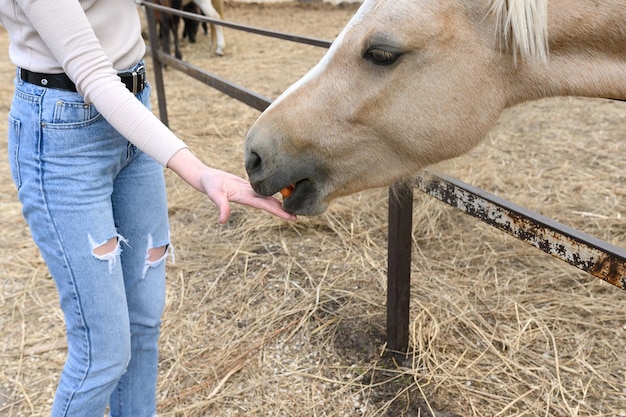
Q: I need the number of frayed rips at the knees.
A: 2